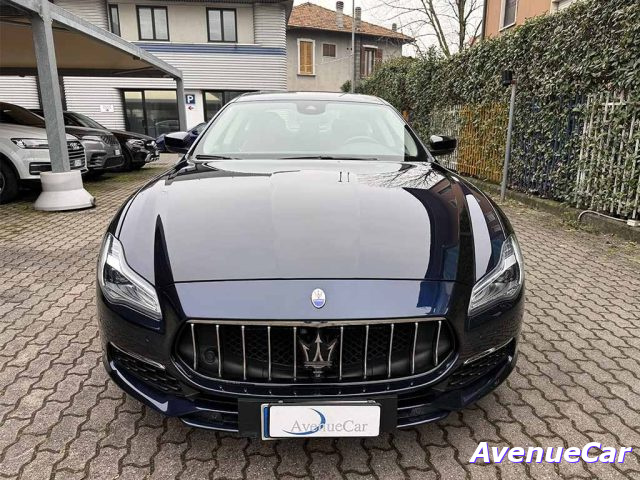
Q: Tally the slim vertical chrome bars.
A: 10